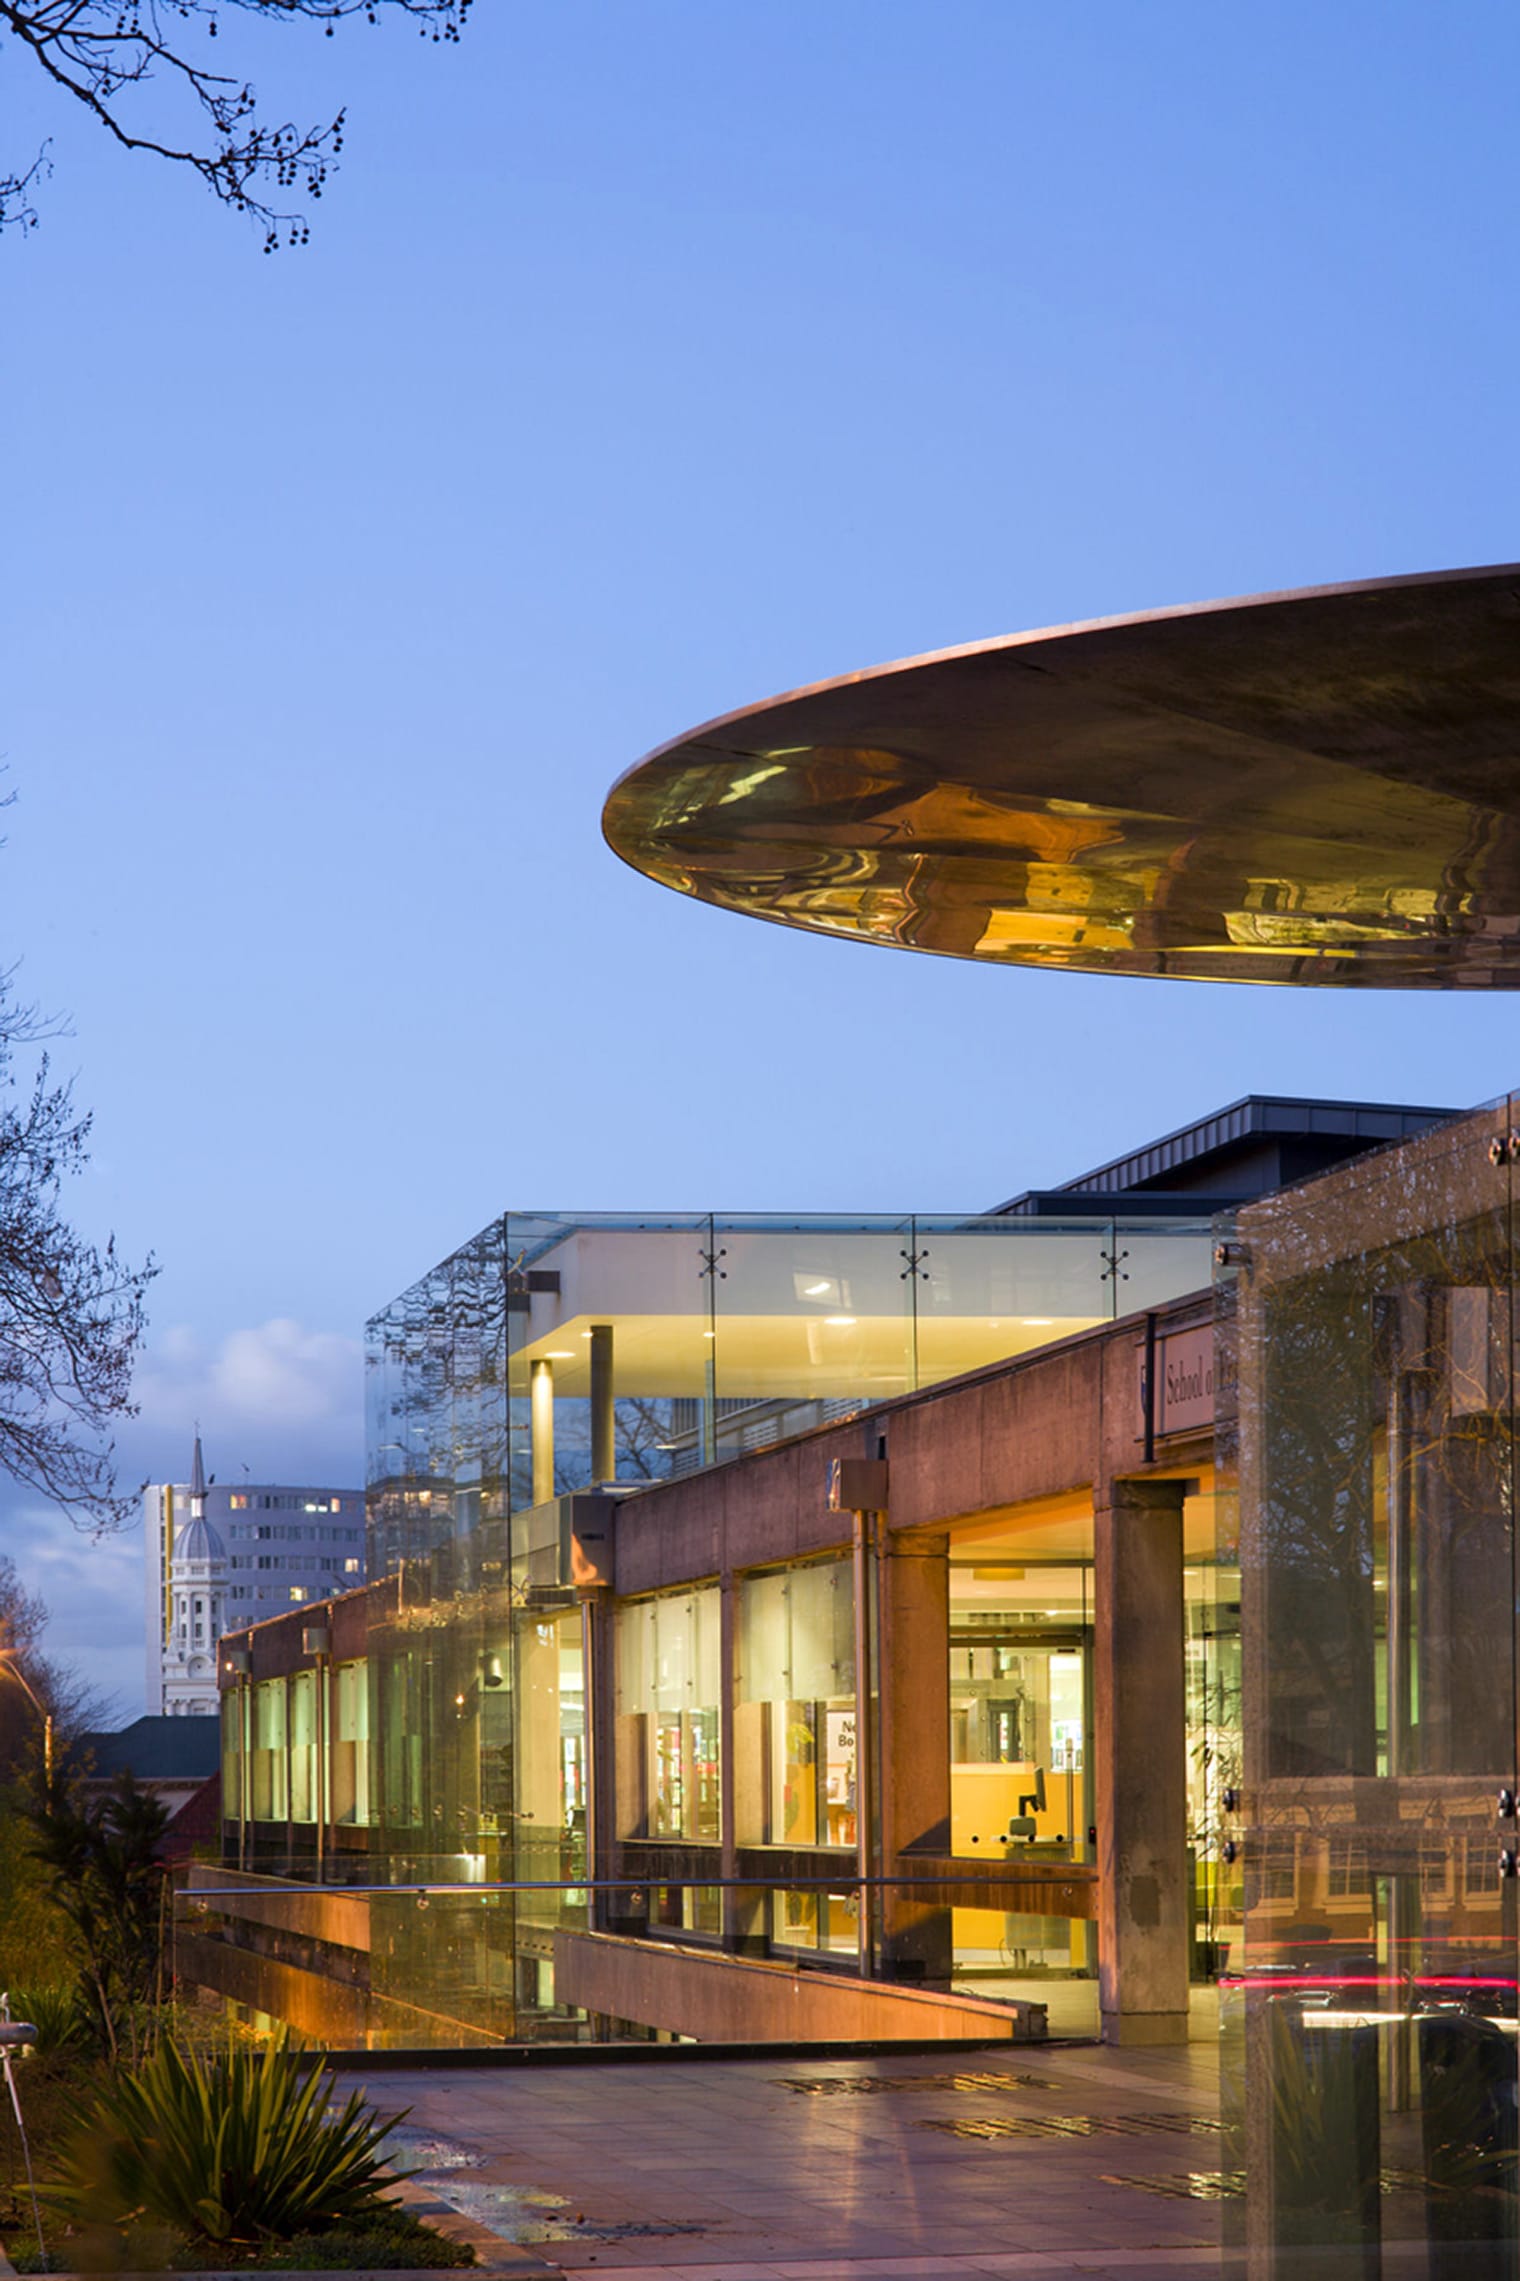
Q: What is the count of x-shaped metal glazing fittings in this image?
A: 3